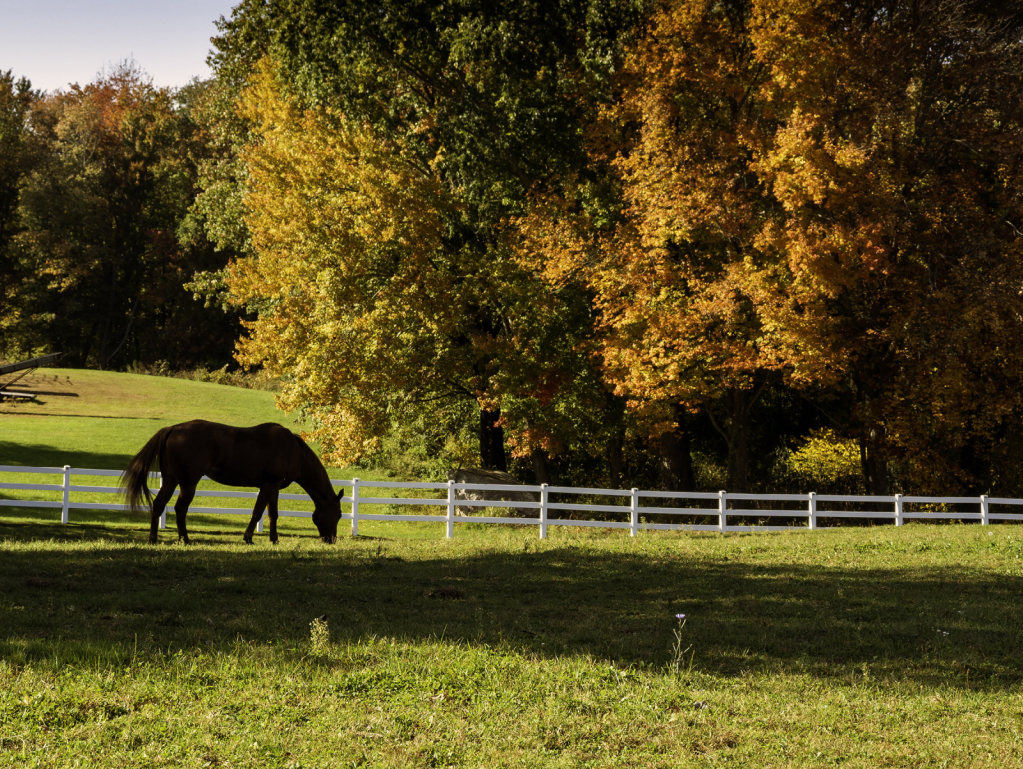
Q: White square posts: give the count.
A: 11